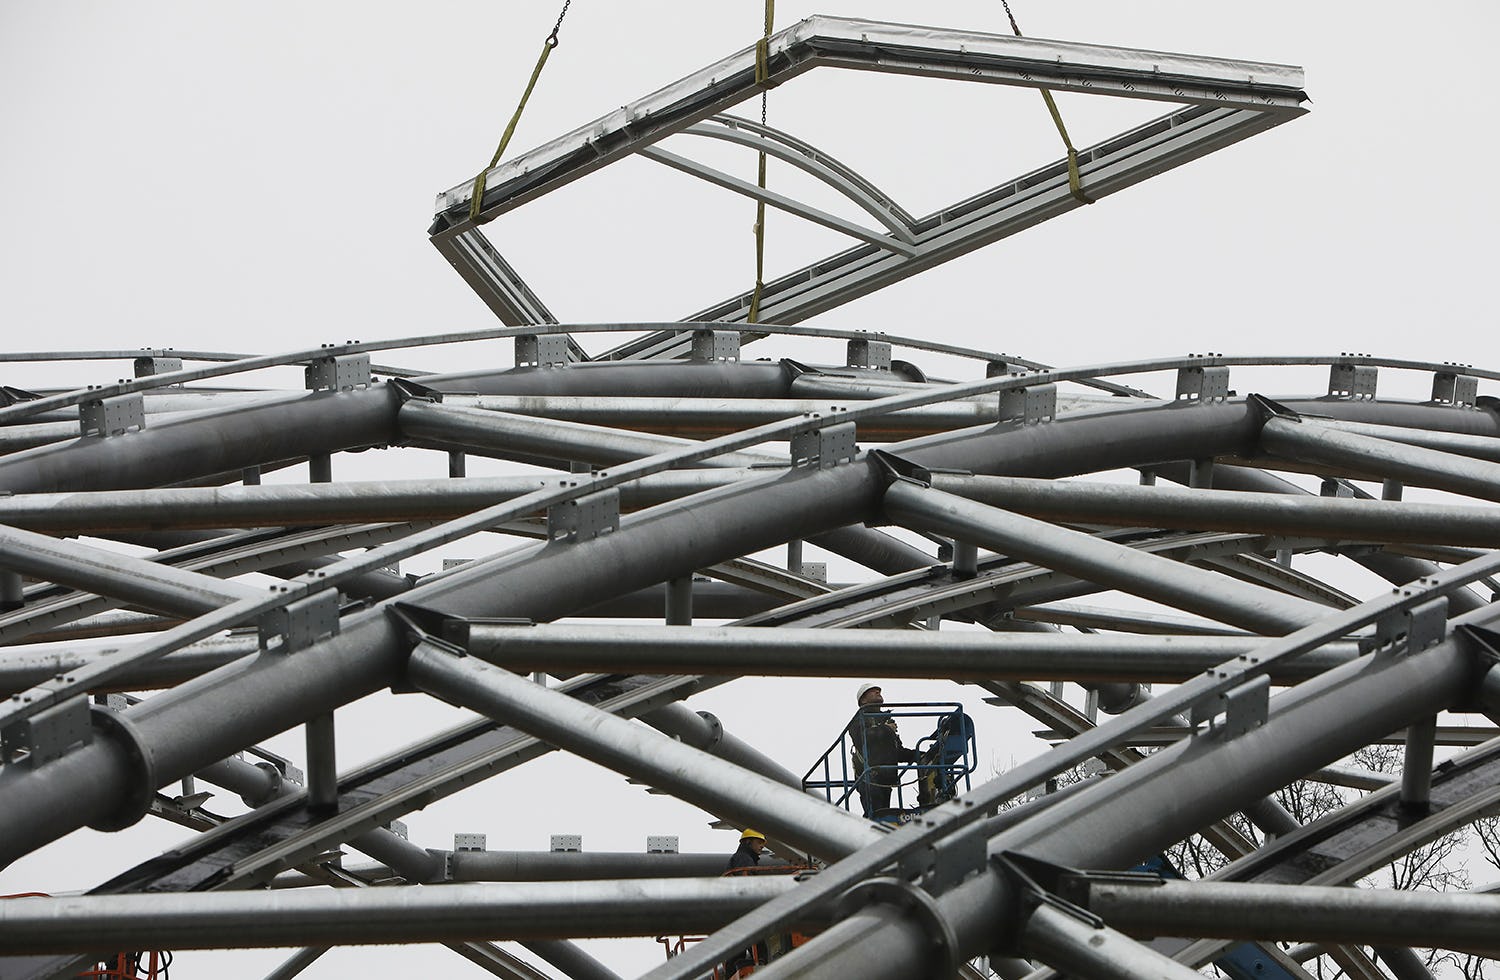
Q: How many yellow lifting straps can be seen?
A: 4